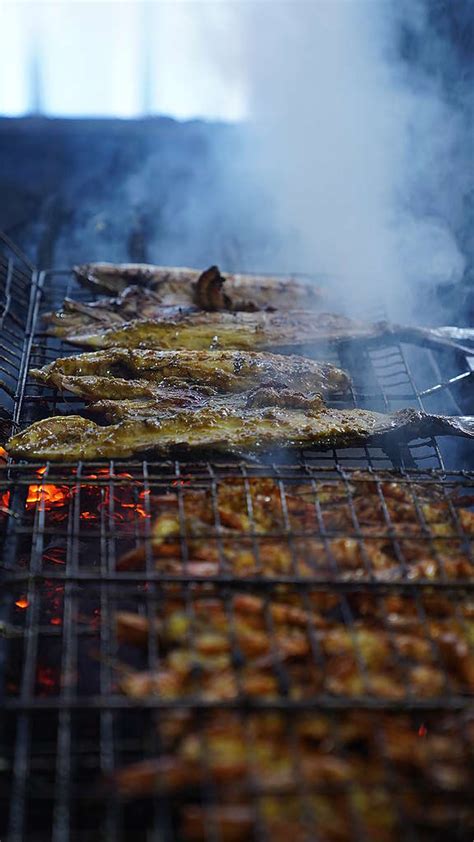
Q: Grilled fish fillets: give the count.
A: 4